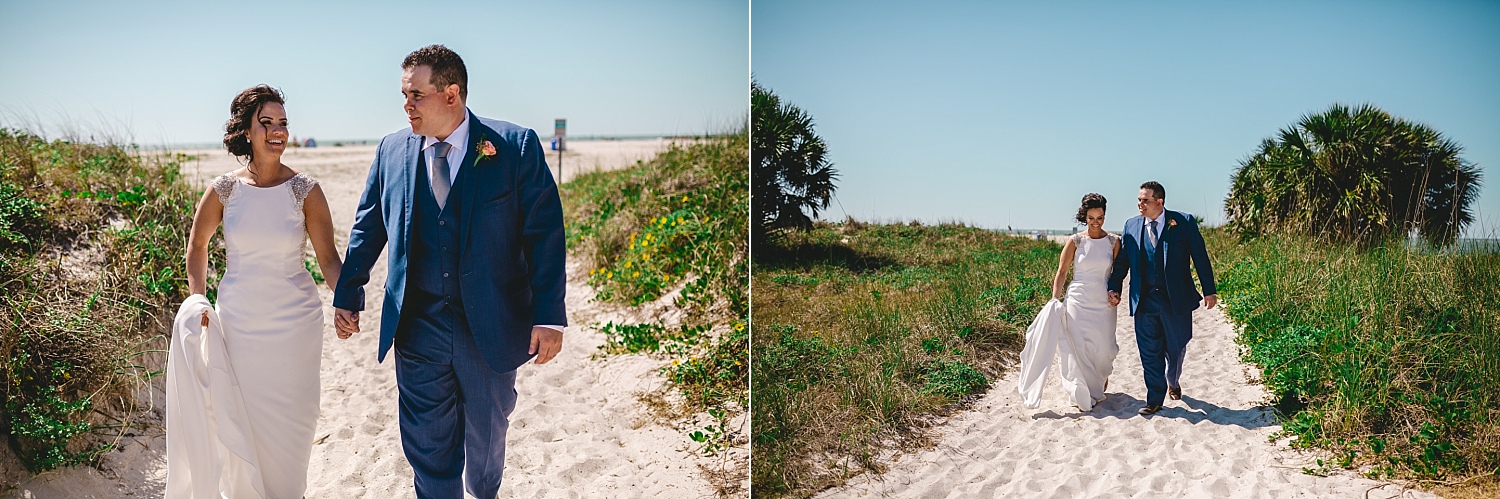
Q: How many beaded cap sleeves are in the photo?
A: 4